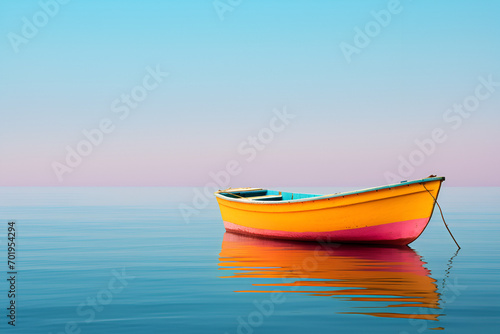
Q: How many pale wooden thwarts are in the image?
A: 2